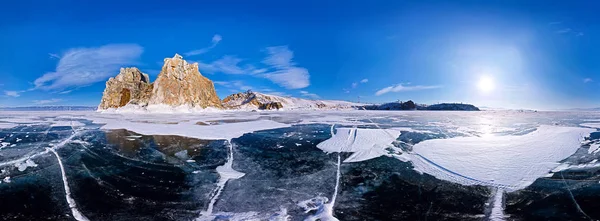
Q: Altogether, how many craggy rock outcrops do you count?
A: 2